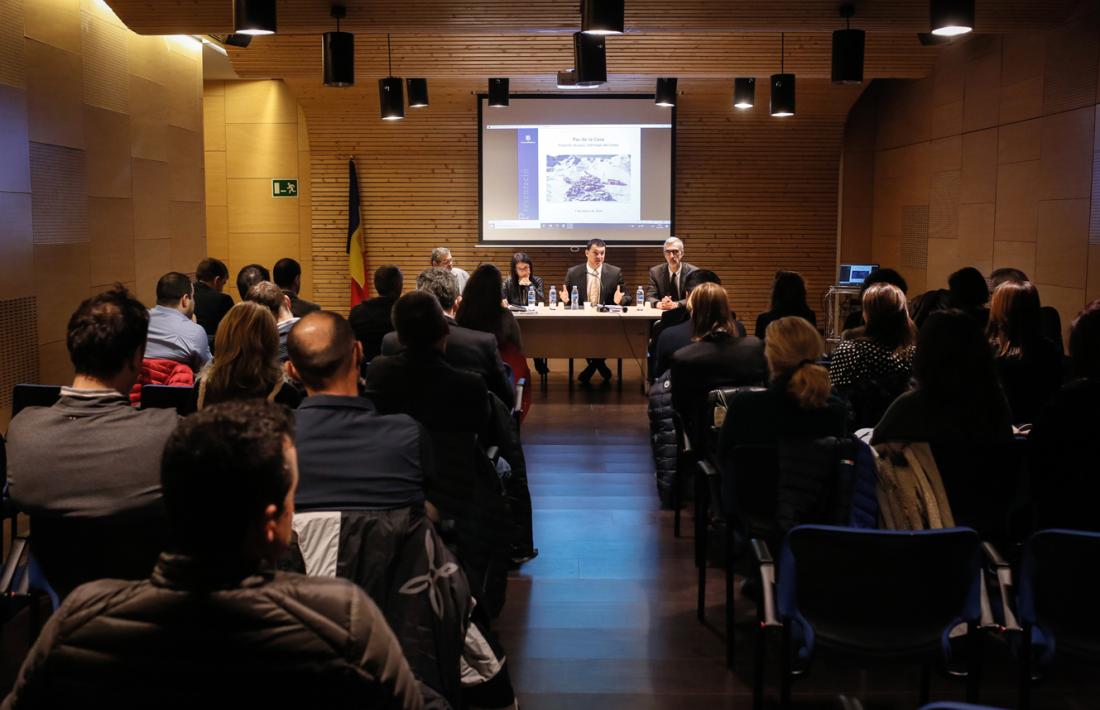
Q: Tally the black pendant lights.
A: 12